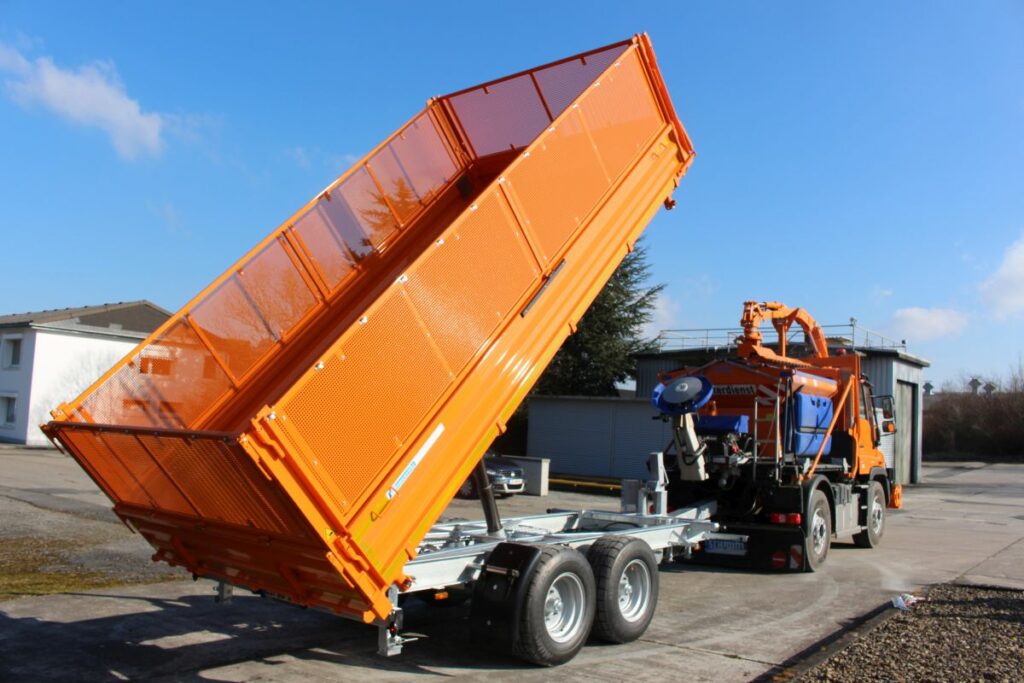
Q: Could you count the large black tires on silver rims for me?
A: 4